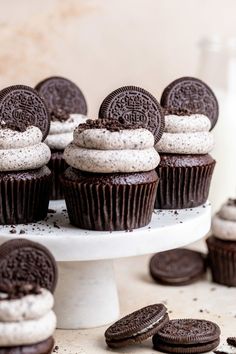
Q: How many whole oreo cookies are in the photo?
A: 8